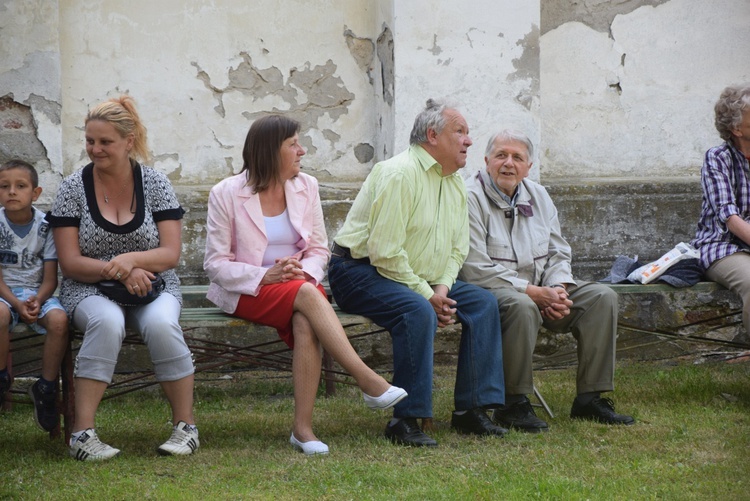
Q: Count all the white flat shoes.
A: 2